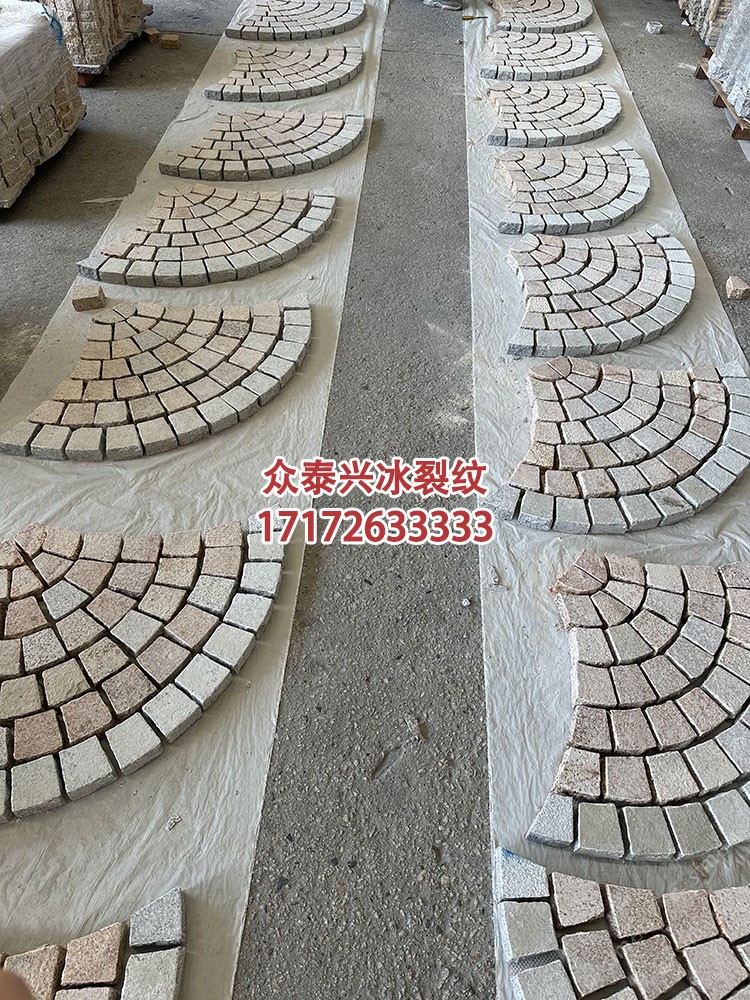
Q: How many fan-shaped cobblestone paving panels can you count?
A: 15